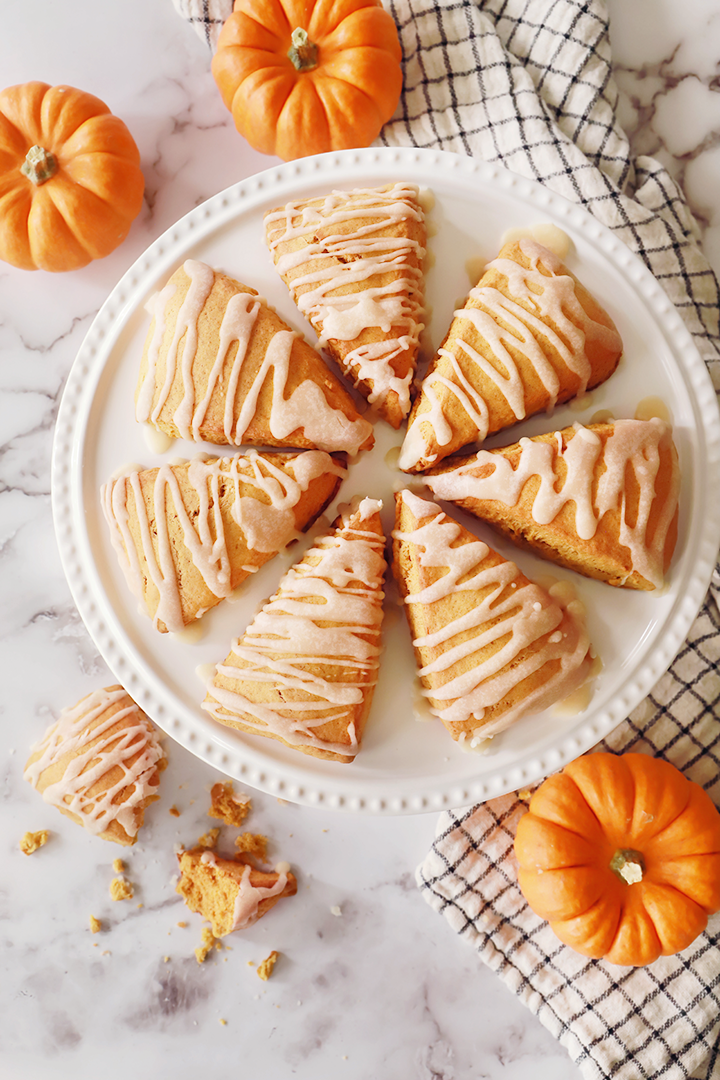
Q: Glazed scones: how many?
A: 8